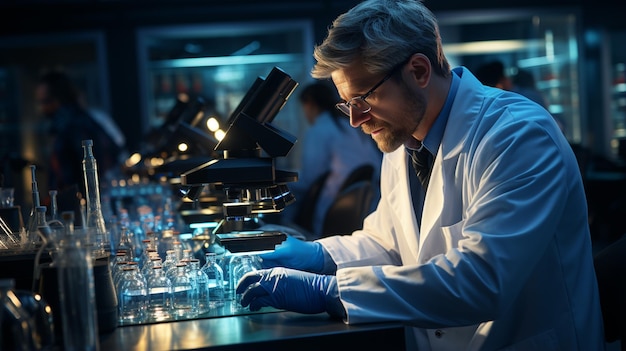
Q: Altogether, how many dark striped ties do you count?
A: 1